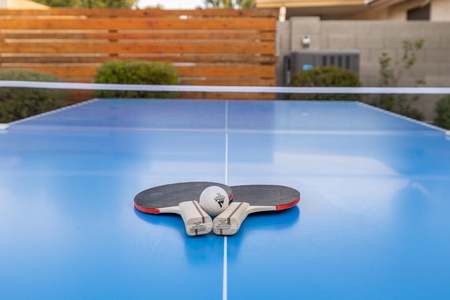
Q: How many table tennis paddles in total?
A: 2